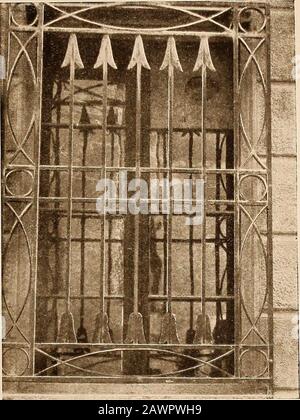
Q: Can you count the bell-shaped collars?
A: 5